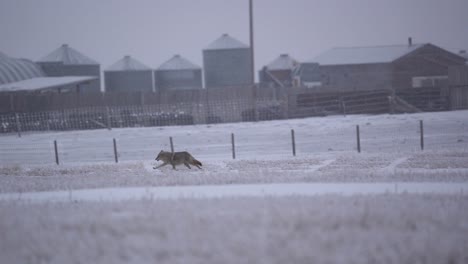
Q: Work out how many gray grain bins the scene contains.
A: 5